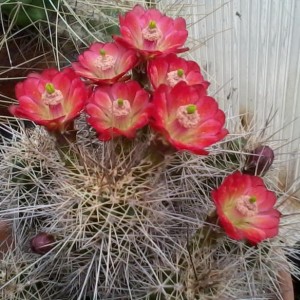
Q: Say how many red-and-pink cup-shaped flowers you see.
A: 7